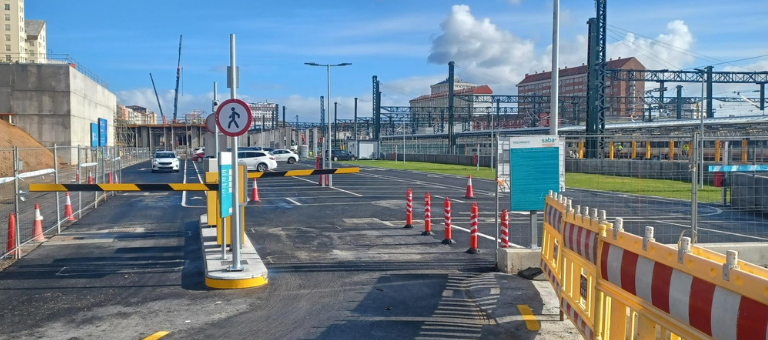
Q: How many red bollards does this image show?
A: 5